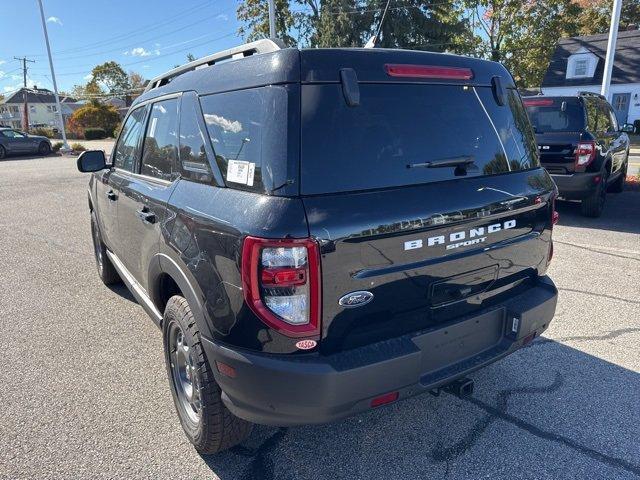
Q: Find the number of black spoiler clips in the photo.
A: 2